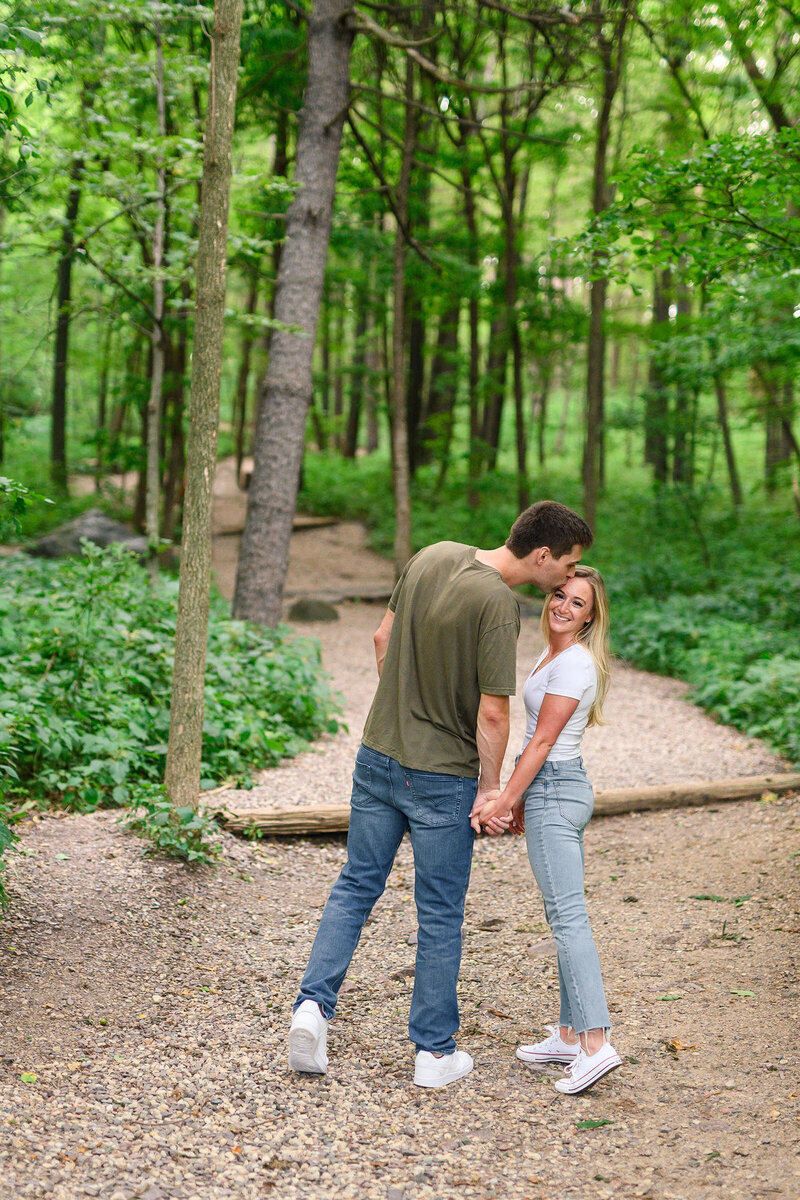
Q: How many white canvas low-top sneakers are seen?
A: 2